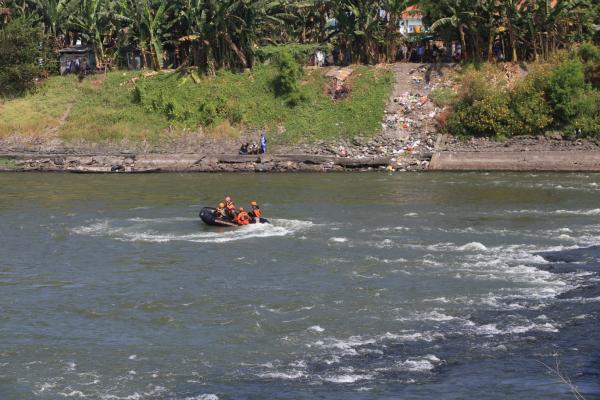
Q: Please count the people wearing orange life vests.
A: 4